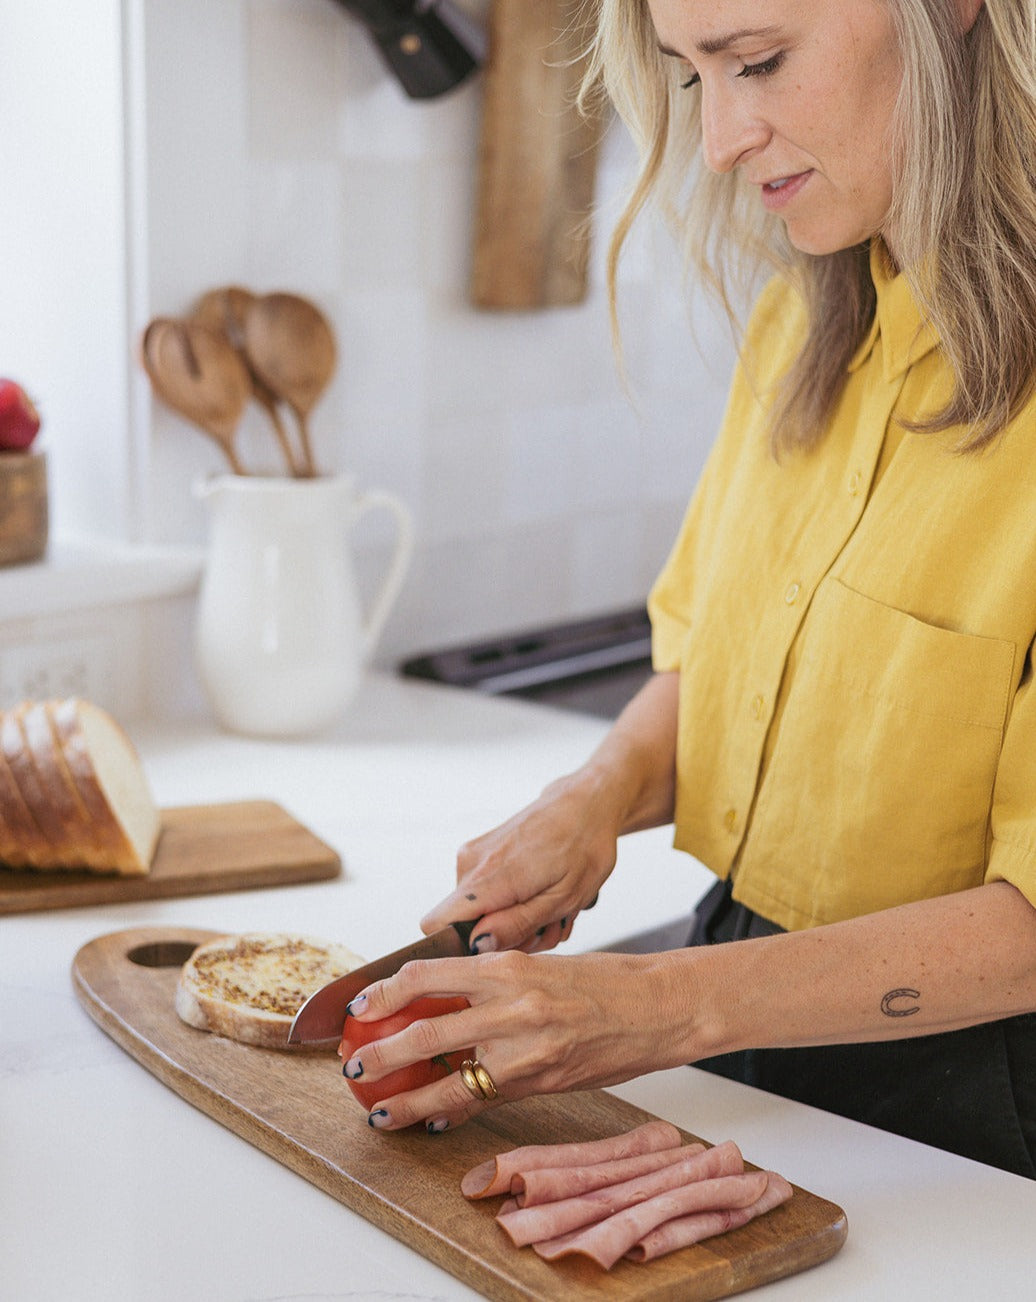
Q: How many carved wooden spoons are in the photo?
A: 3